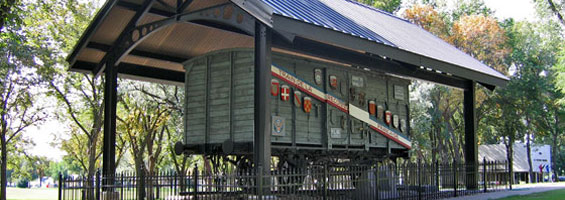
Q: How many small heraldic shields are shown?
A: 11